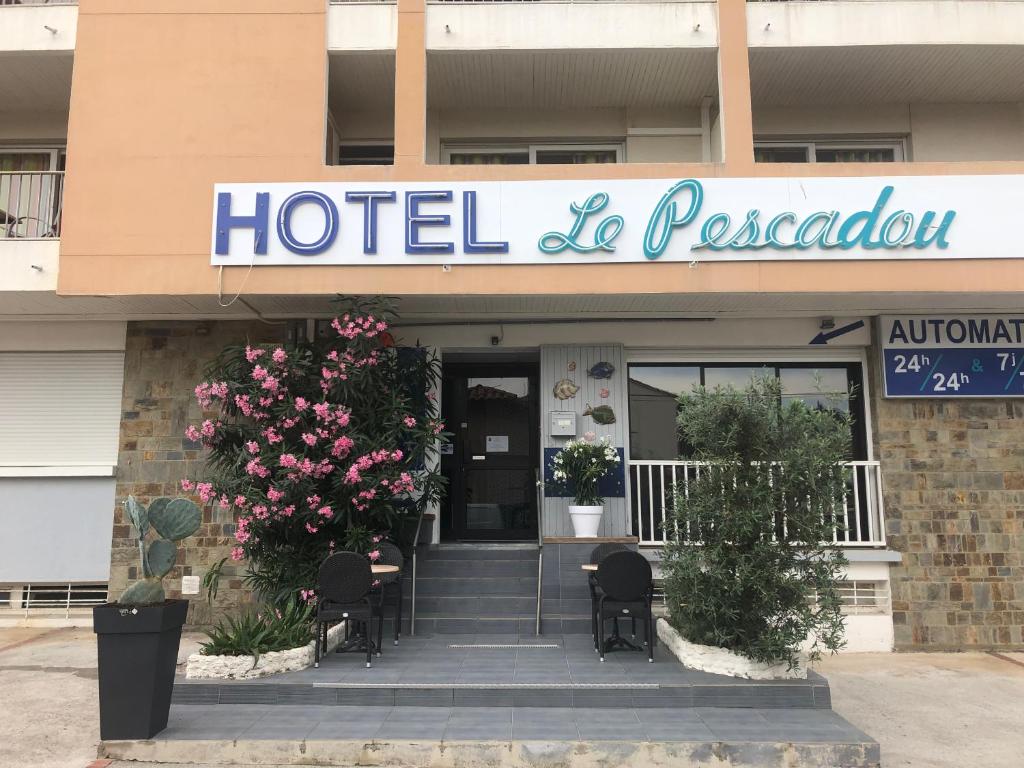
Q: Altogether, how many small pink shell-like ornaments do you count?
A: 3